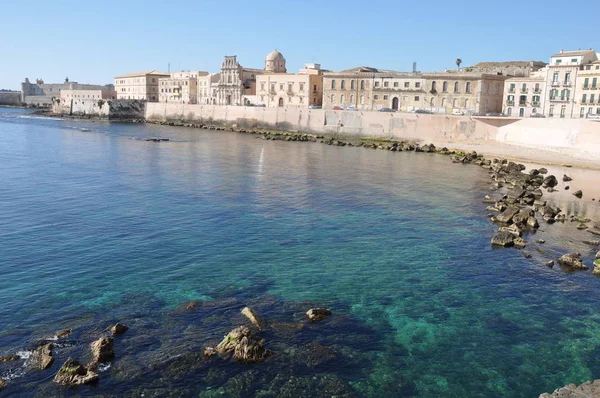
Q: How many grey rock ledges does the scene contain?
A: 1